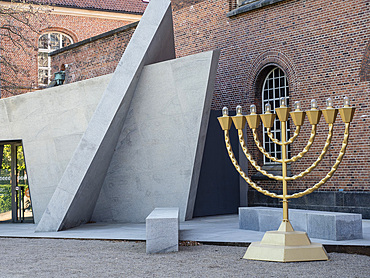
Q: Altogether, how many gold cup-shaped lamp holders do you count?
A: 9